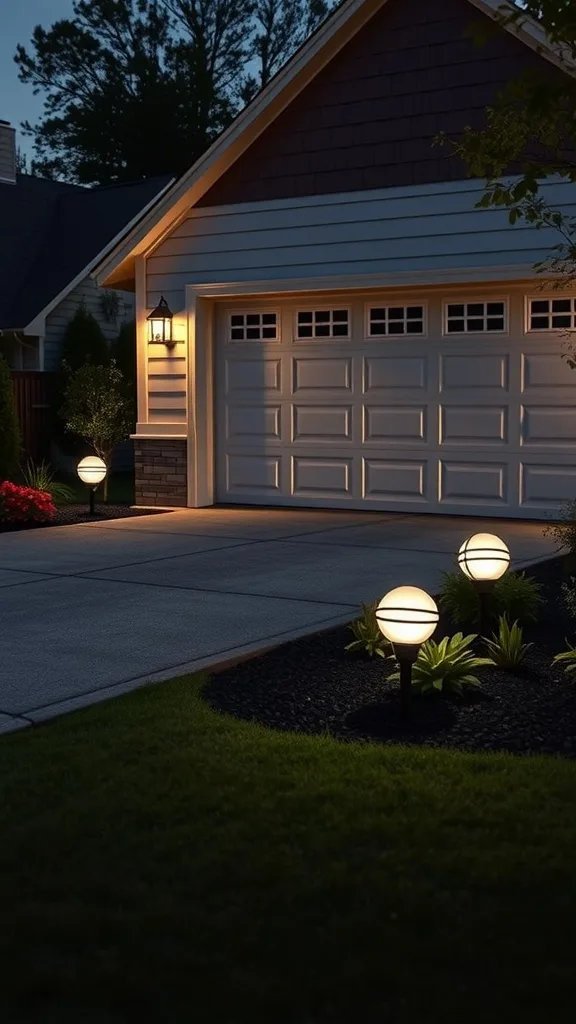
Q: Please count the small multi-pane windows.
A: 5